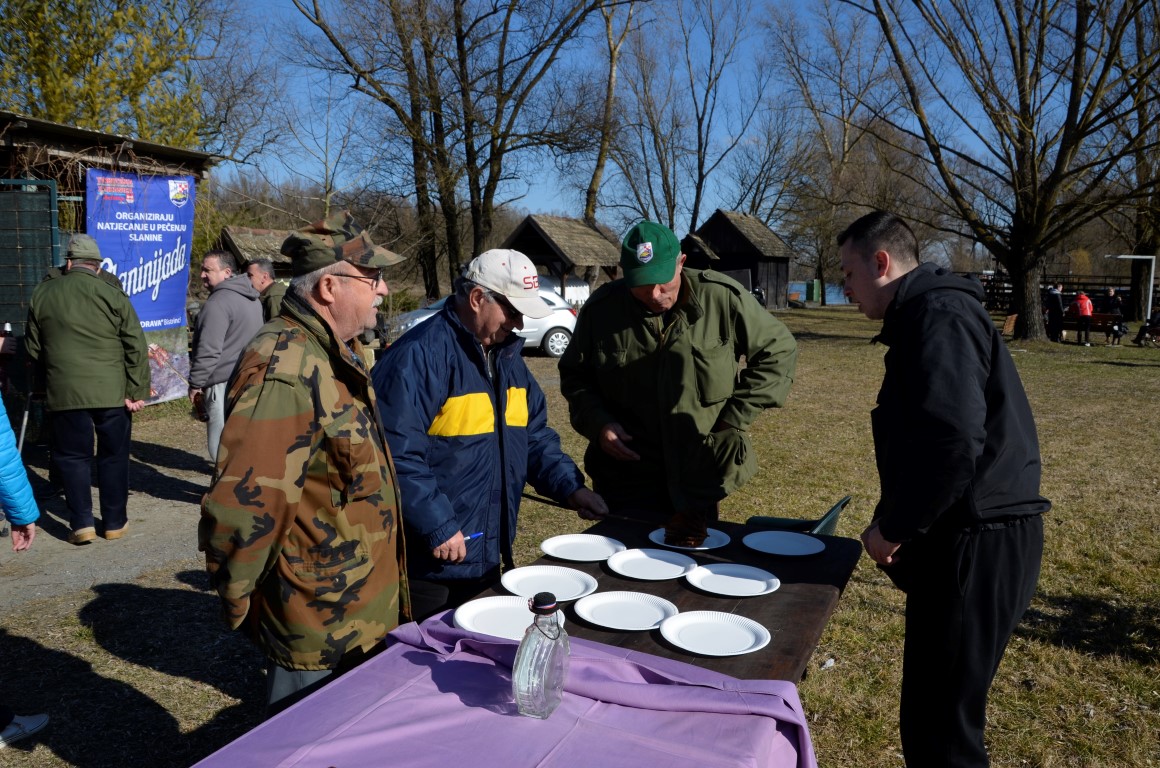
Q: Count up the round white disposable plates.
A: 9